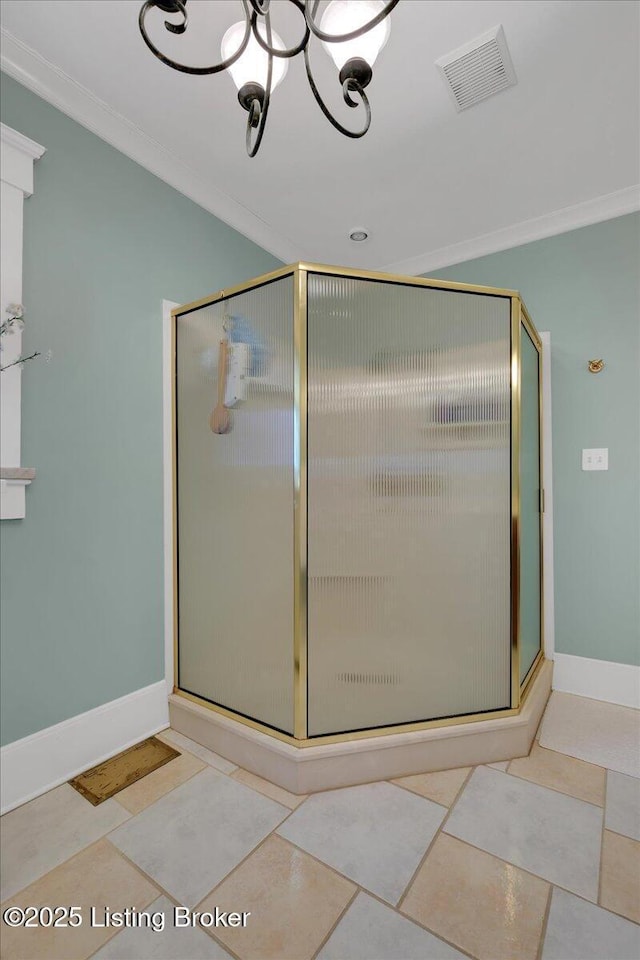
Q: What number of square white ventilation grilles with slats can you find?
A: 1